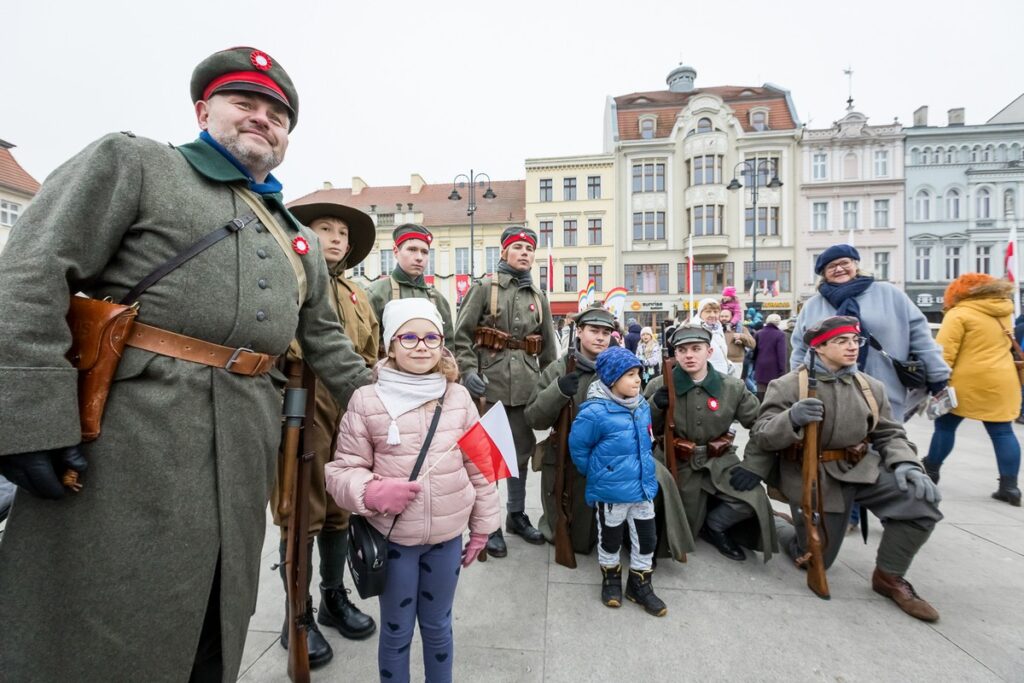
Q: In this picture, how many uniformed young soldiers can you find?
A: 6